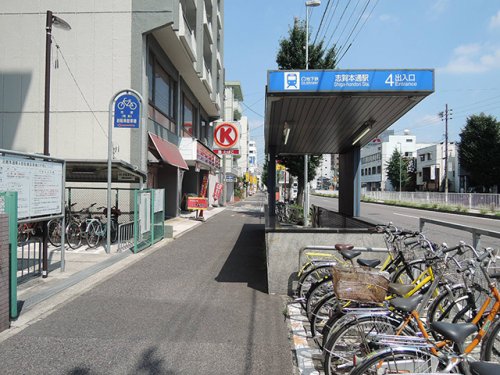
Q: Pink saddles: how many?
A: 0